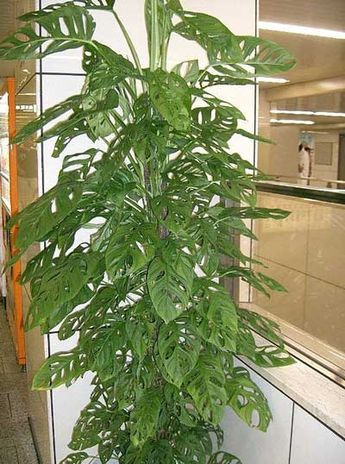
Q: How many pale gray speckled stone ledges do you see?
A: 1